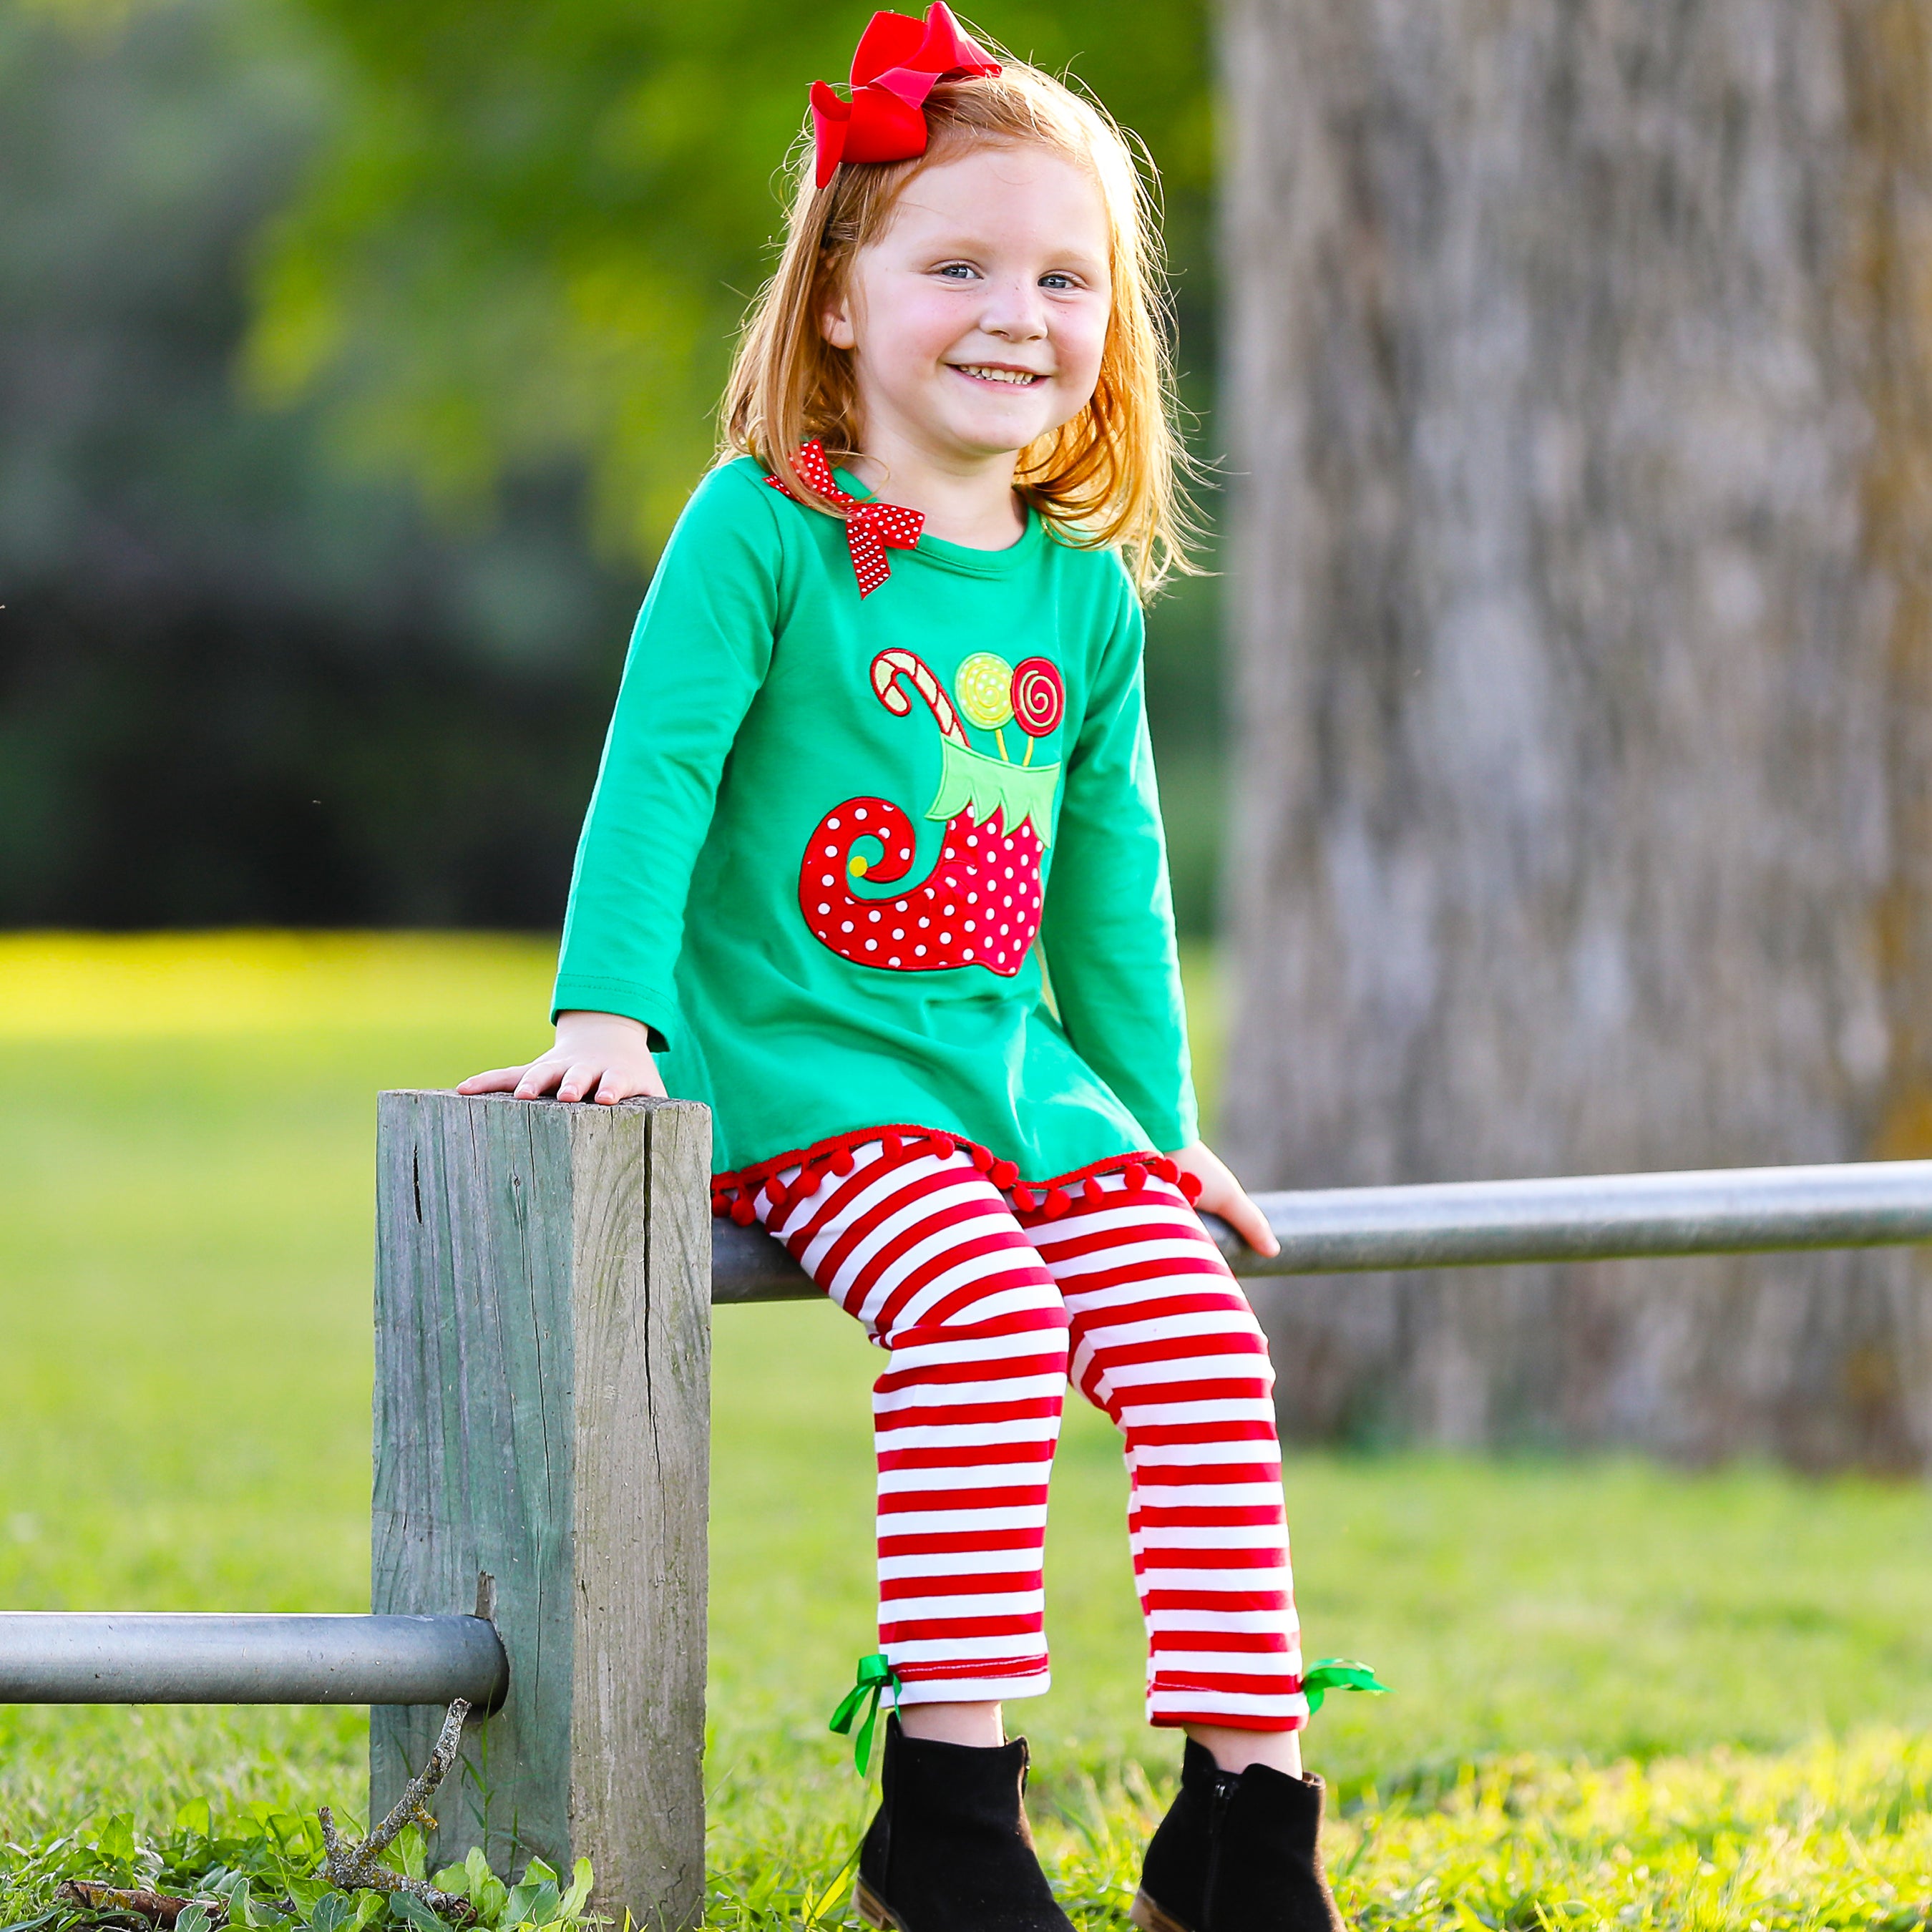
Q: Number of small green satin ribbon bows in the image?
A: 2